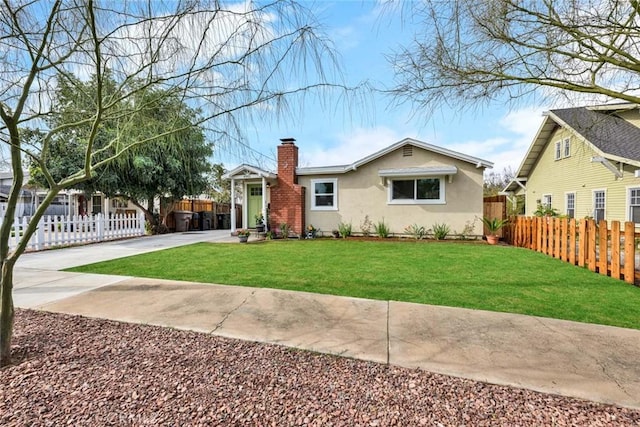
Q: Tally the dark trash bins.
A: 3